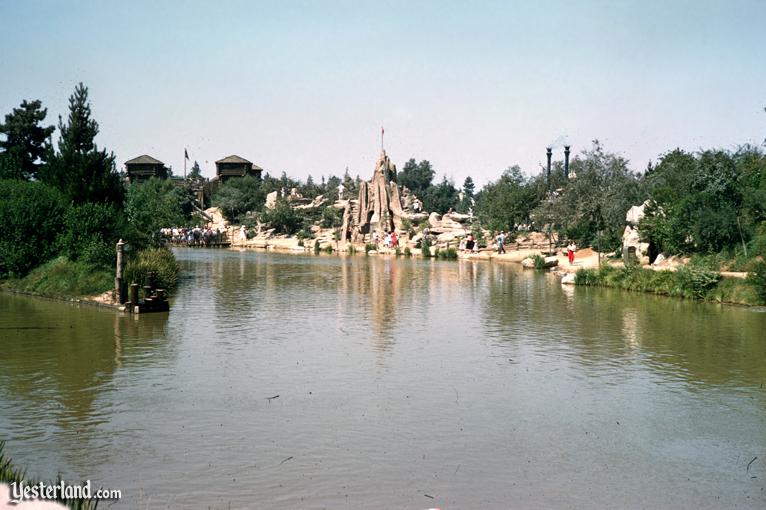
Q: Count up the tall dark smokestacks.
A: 2